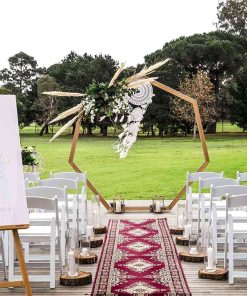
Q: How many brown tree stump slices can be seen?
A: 8